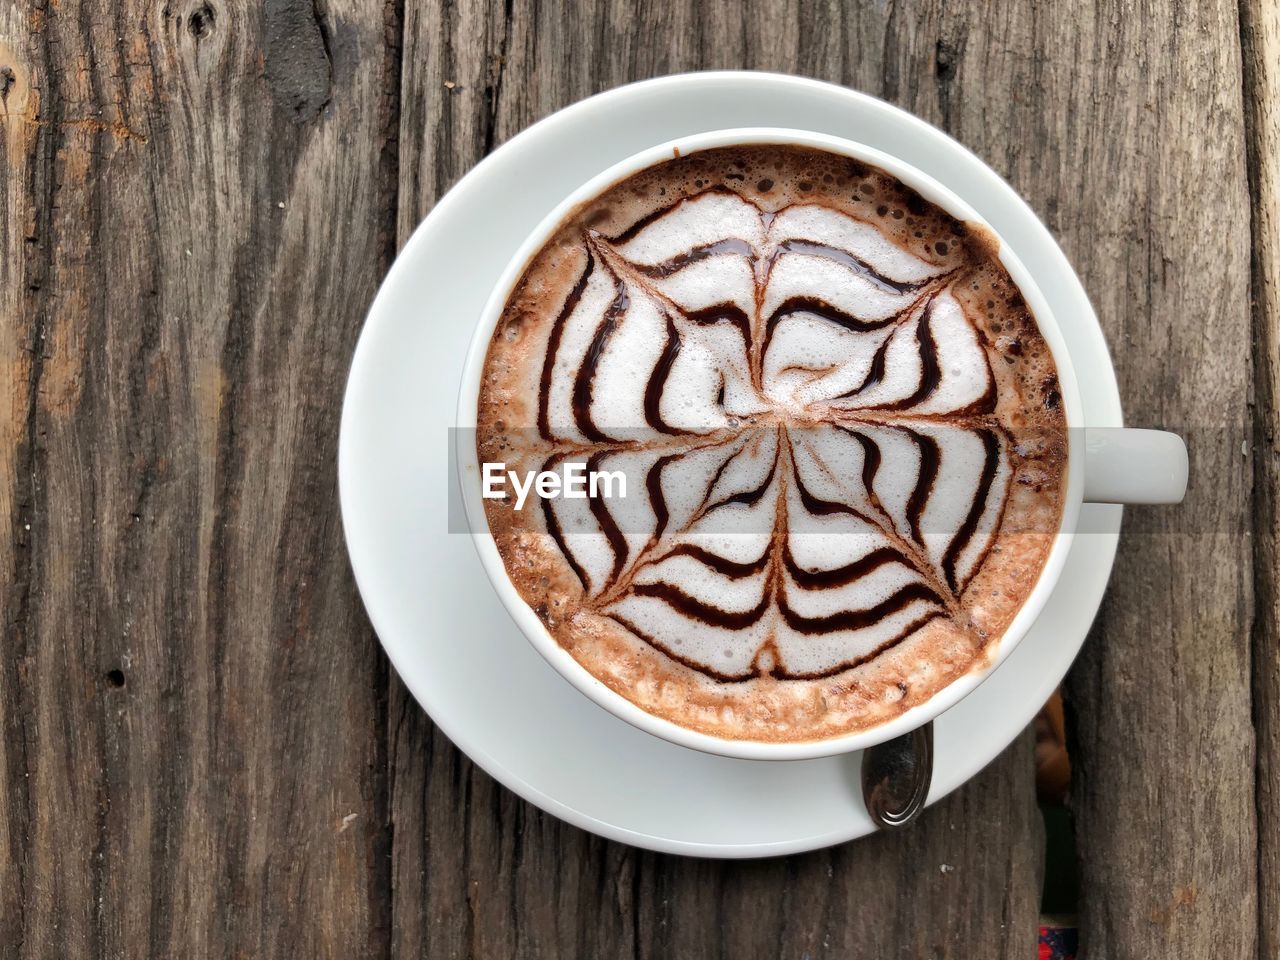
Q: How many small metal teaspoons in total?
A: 1